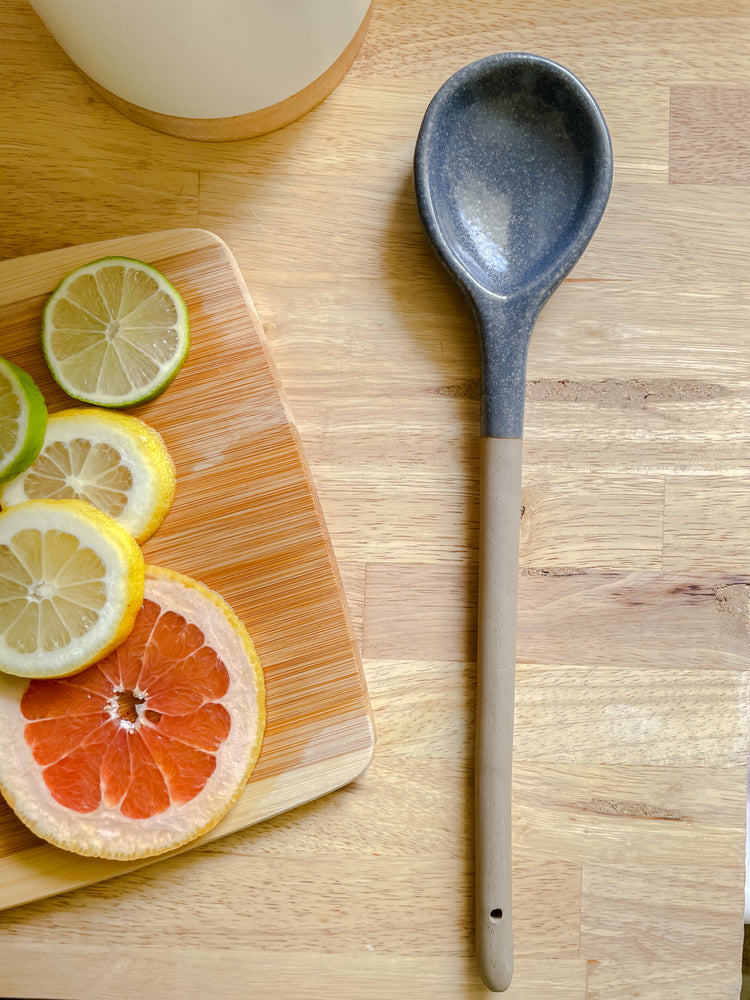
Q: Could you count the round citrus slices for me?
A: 5